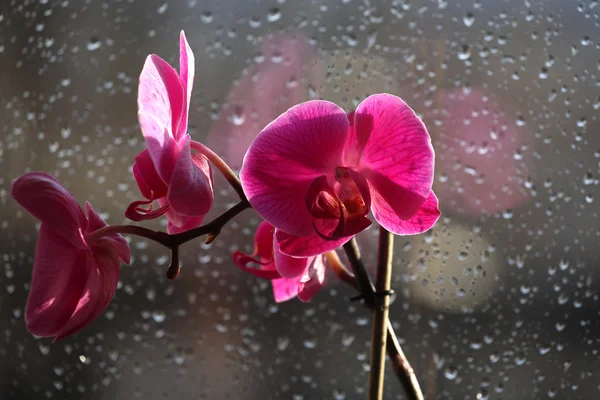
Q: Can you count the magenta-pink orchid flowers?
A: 4